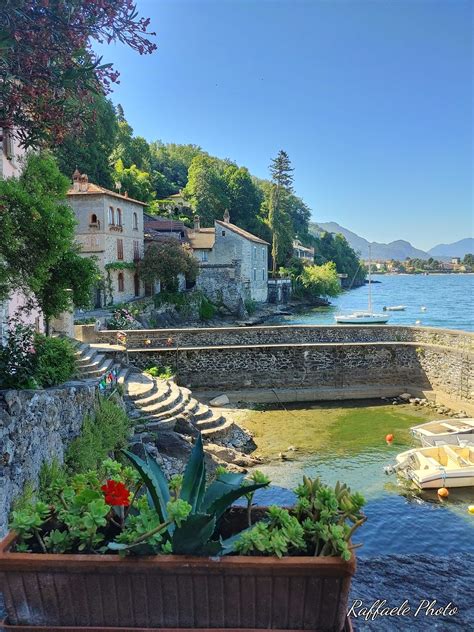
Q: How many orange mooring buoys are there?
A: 2